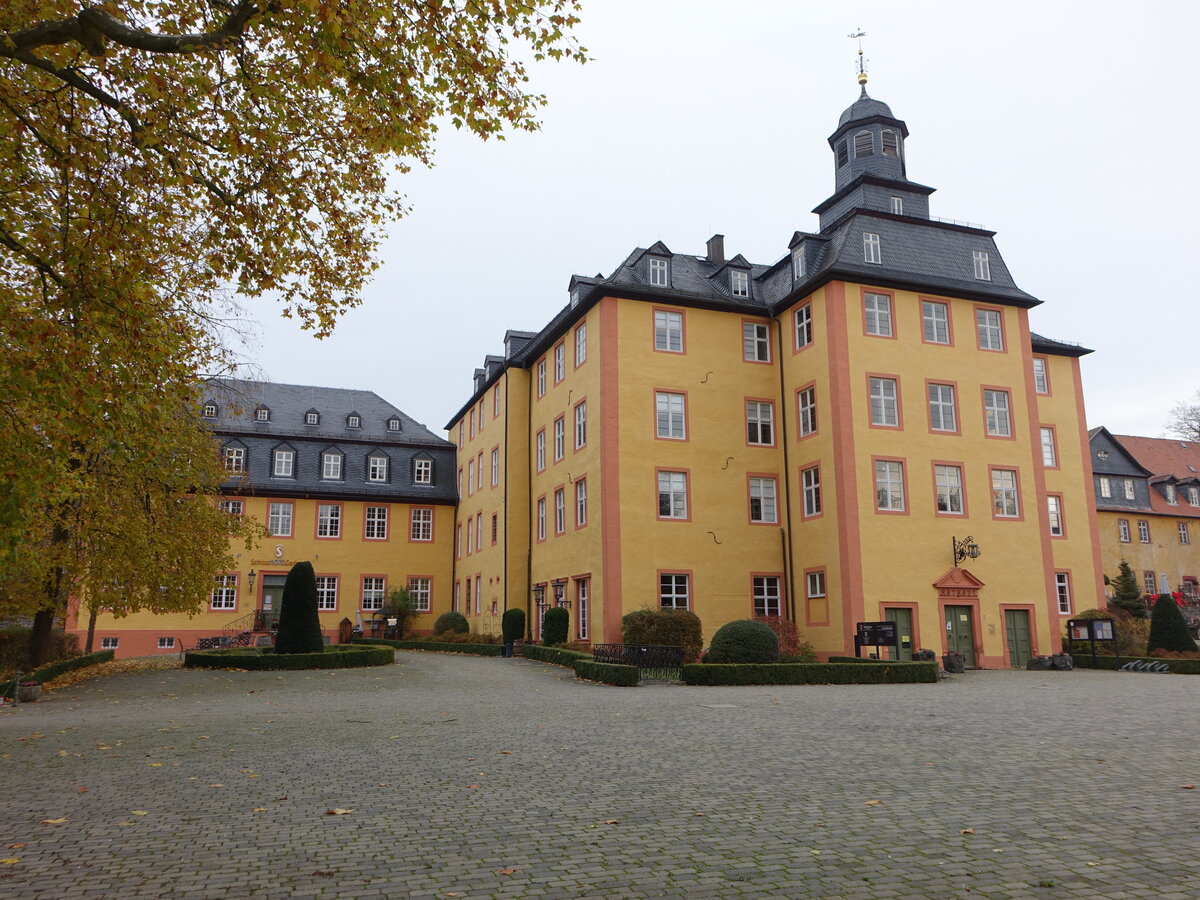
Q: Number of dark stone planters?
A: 4